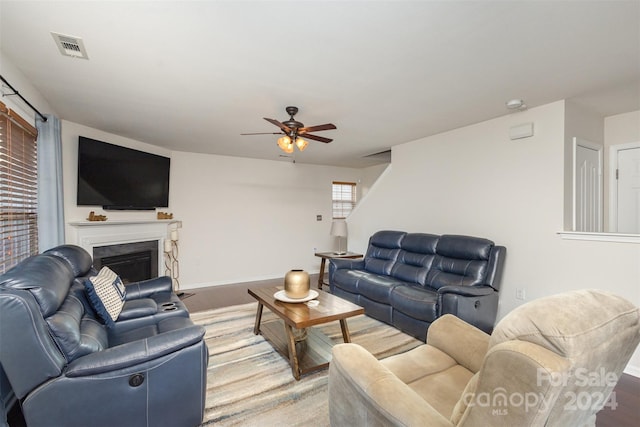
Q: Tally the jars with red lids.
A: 0